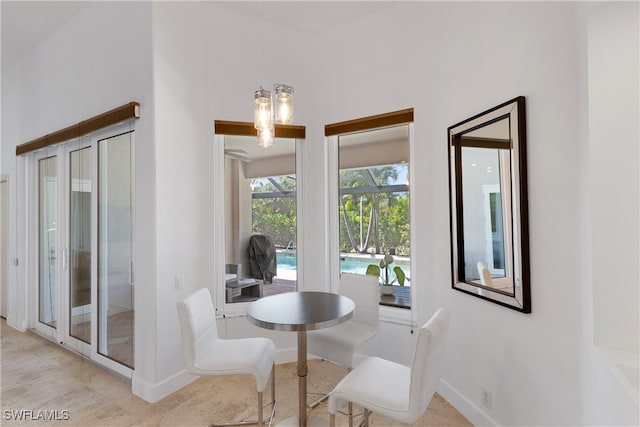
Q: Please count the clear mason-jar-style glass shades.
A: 3